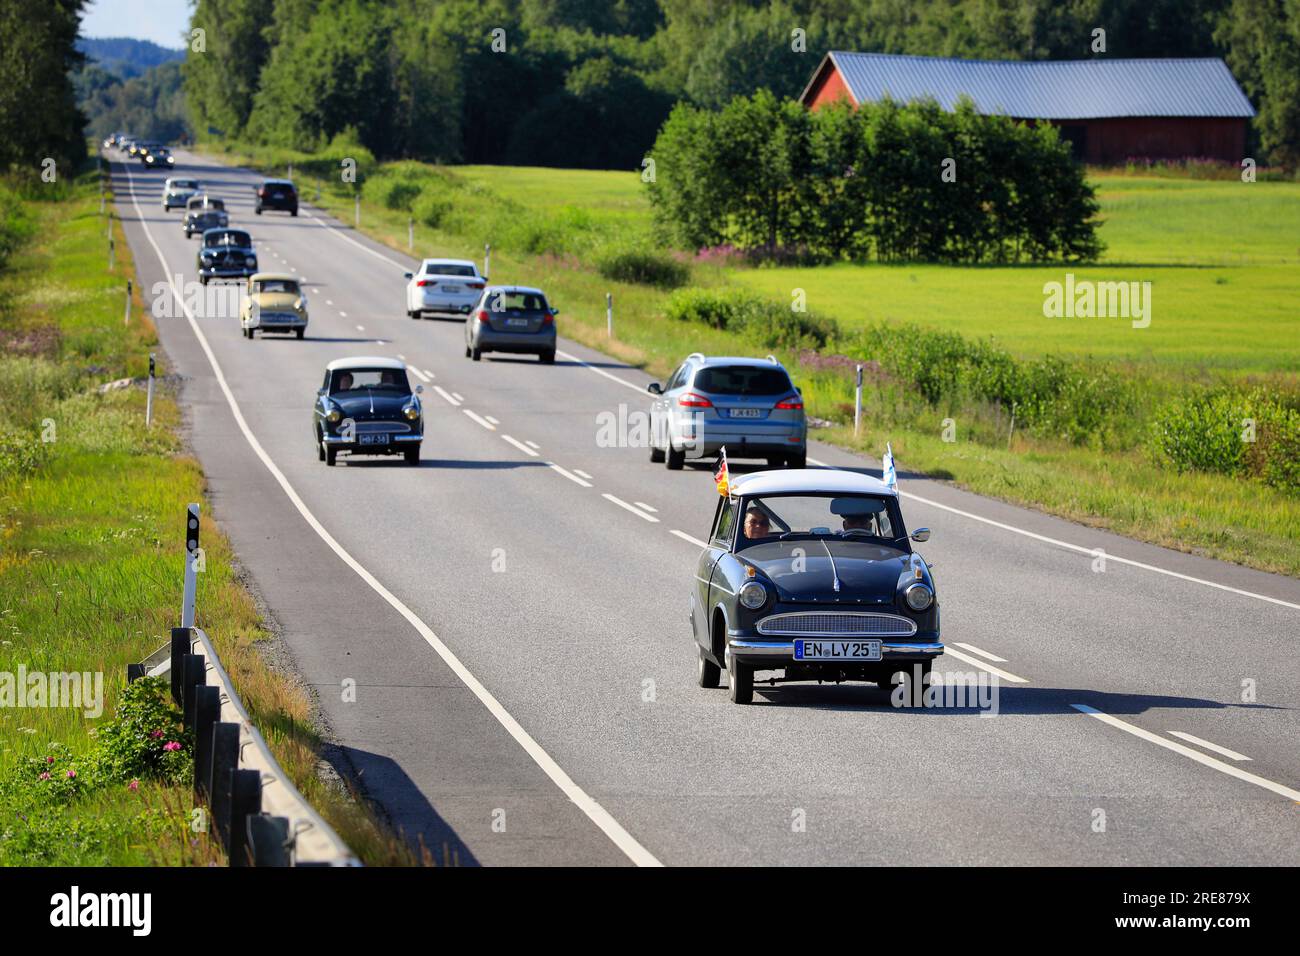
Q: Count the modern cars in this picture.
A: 4